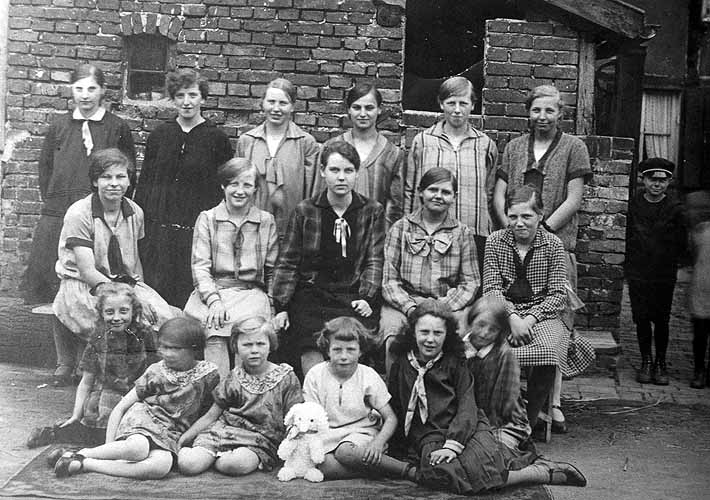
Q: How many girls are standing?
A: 6